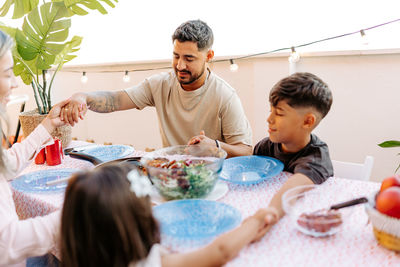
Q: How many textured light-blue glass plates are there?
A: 4